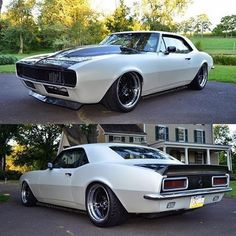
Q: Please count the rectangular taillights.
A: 2